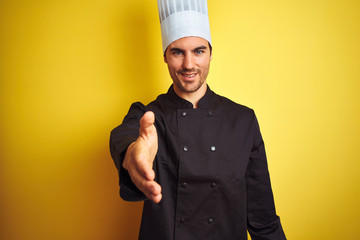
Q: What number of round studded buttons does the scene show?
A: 8